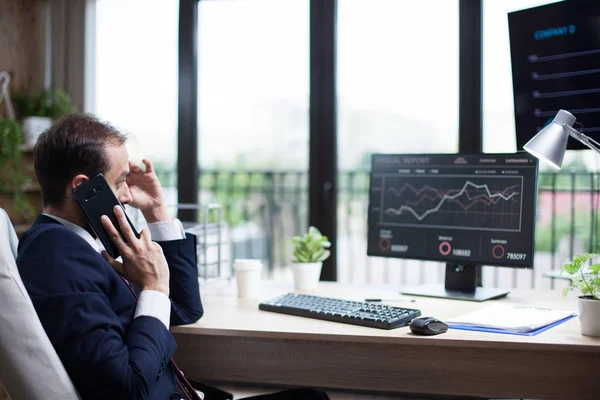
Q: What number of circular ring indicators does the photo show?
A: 3